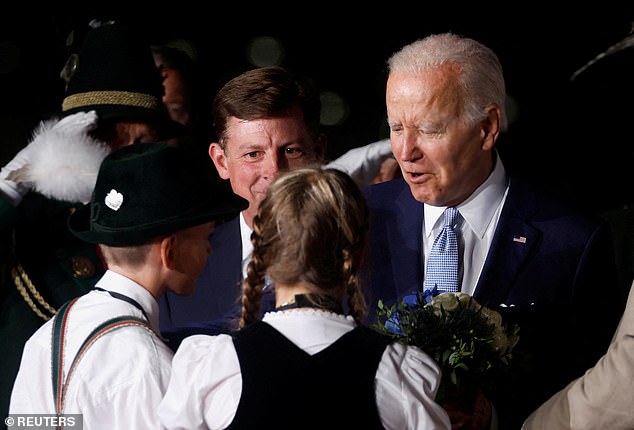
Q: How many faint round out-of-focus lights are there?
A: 4